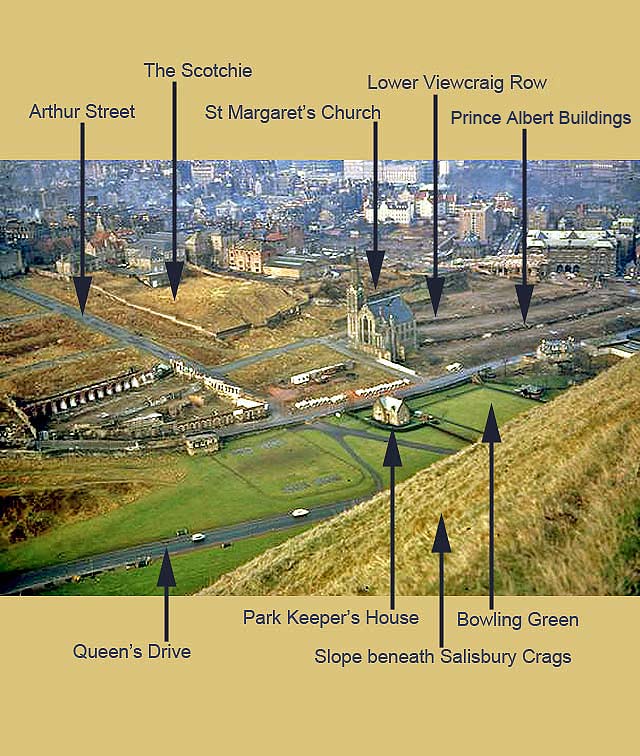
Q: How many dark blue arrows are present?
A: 9